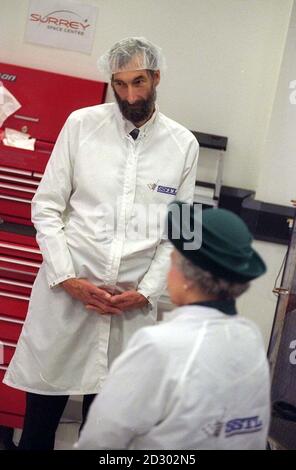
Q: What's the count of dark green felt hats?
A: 1